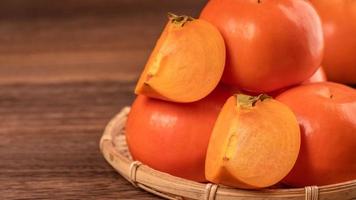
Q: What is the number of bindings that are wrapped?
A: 3